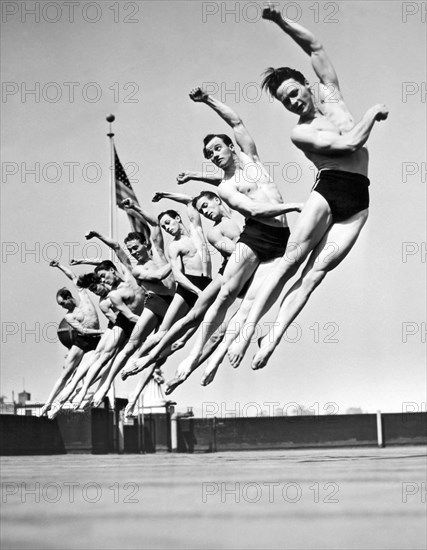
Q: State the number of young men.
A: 8